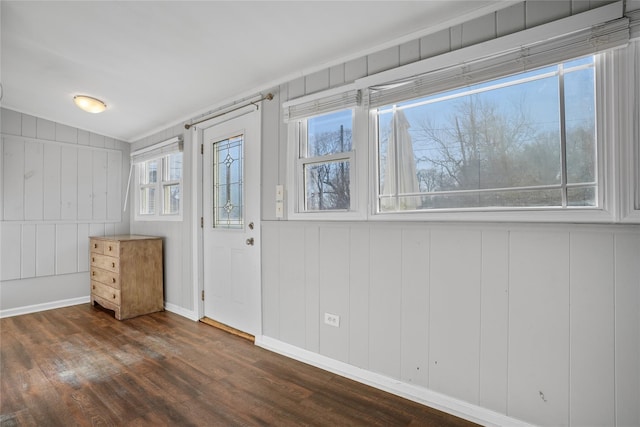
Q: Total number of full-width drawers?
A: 3